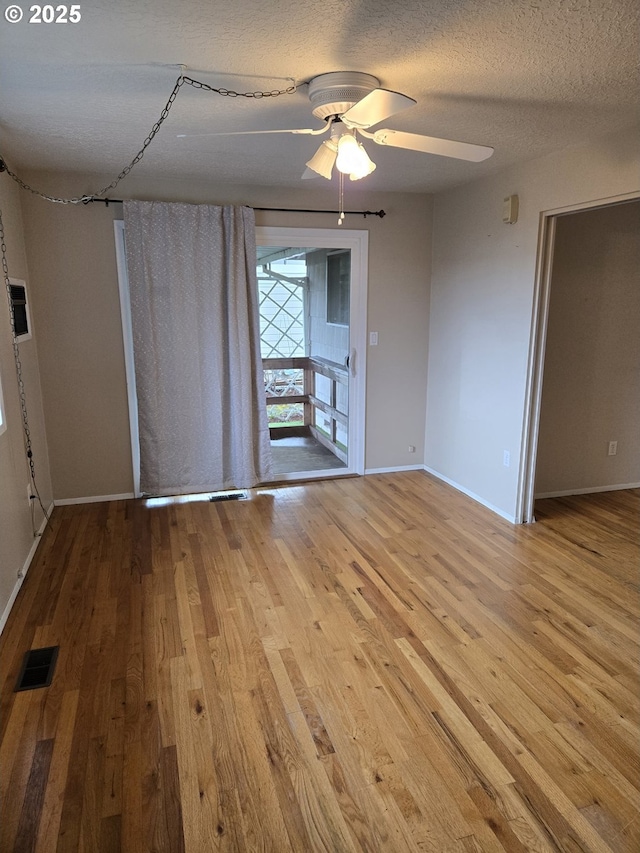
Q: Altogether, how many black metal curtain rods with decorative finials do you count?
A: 1